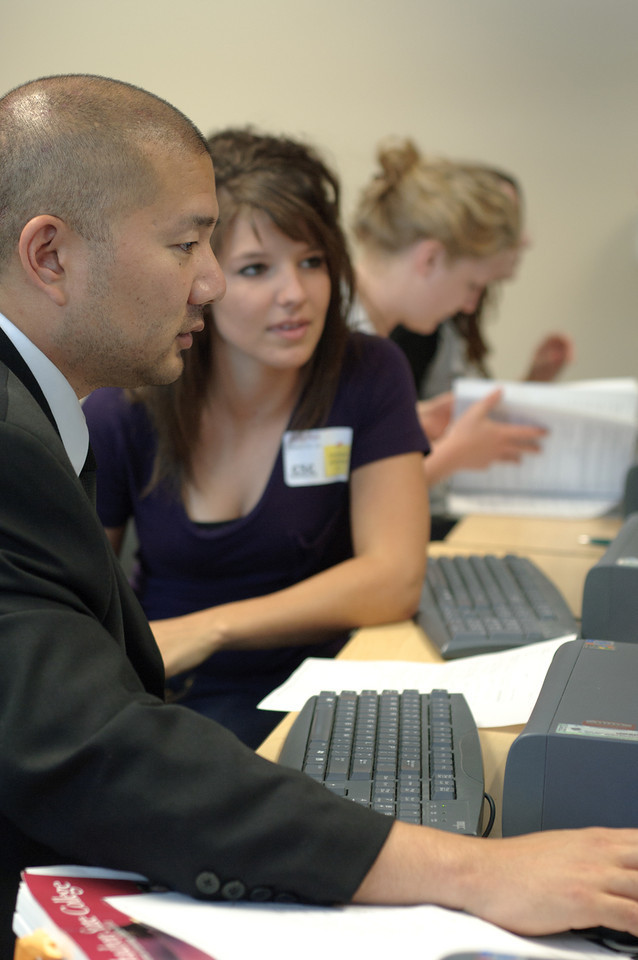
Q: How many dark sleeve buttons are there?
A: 4